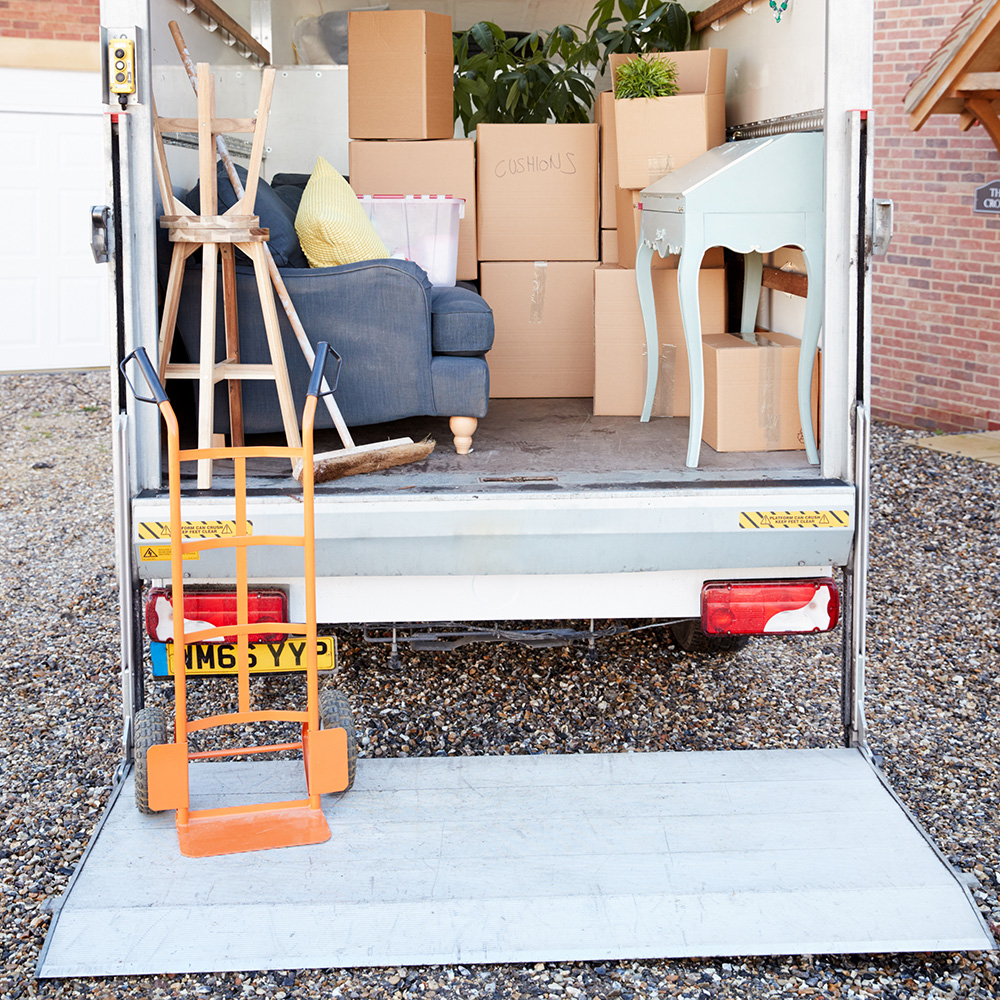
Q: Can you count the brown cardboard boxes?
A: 10